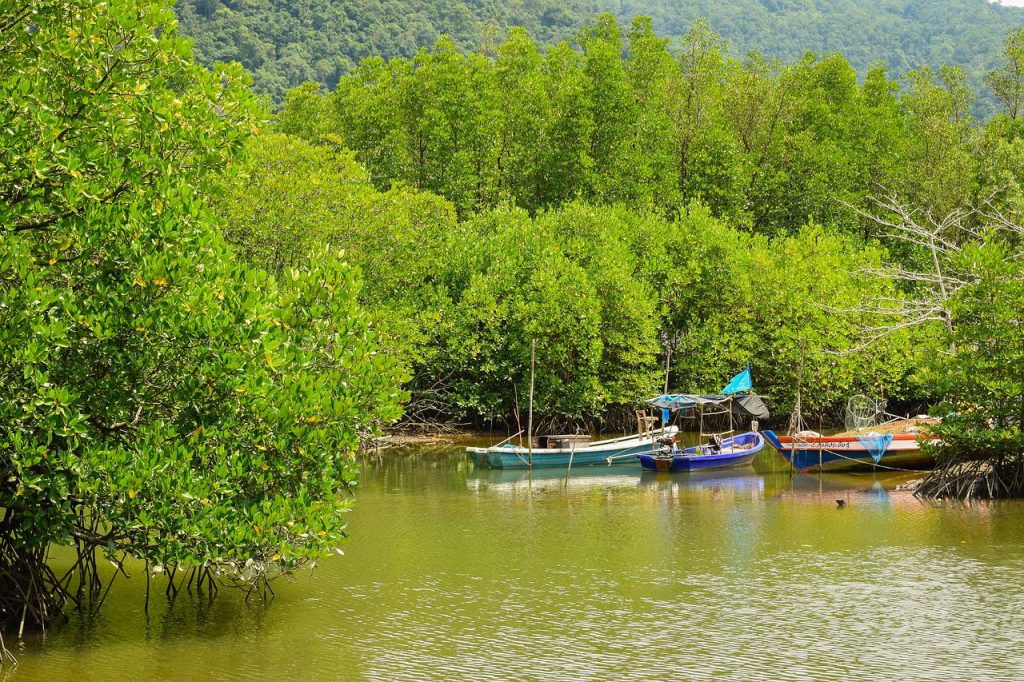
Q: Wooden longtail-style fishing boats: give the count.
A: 3